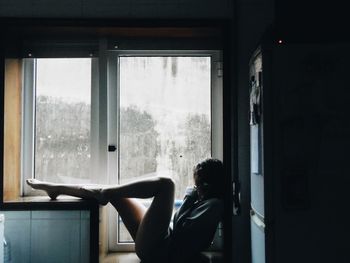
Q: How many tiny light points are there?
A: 1